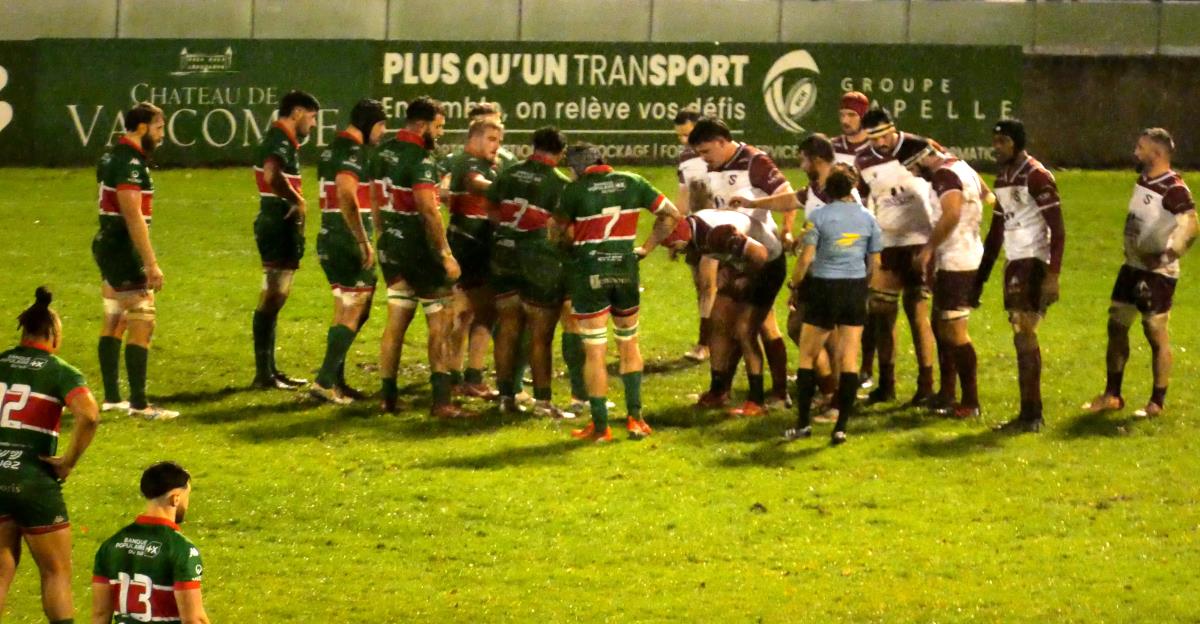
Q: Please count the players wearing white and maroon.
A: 9